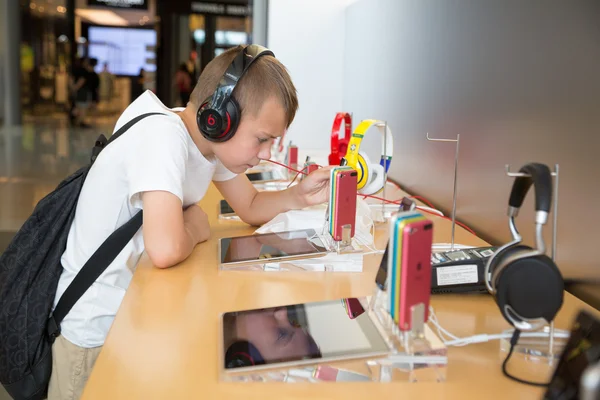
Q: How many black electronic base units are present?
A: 1